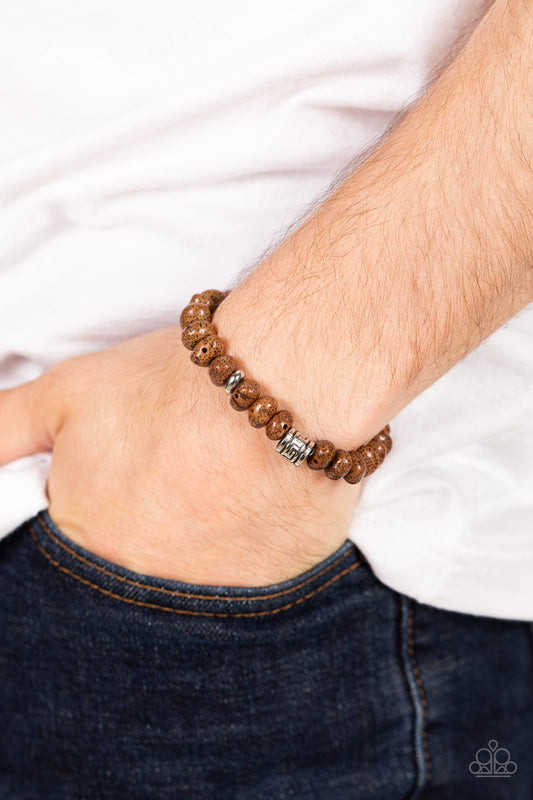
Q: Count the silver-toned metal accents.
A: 2